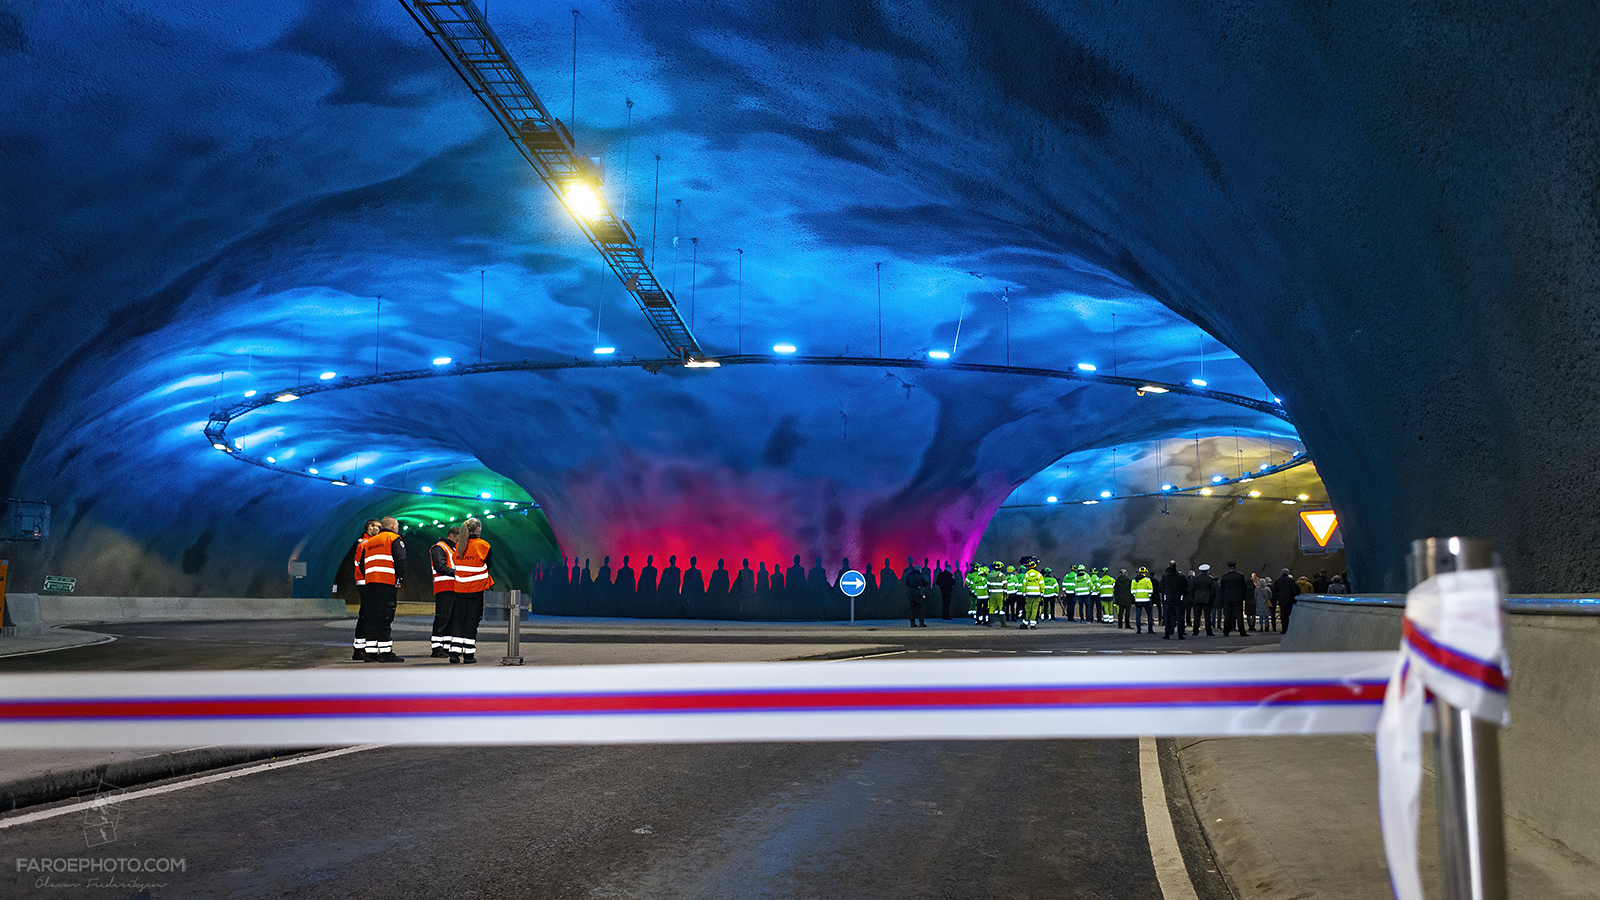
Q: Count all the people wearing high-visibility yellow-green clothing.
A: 12